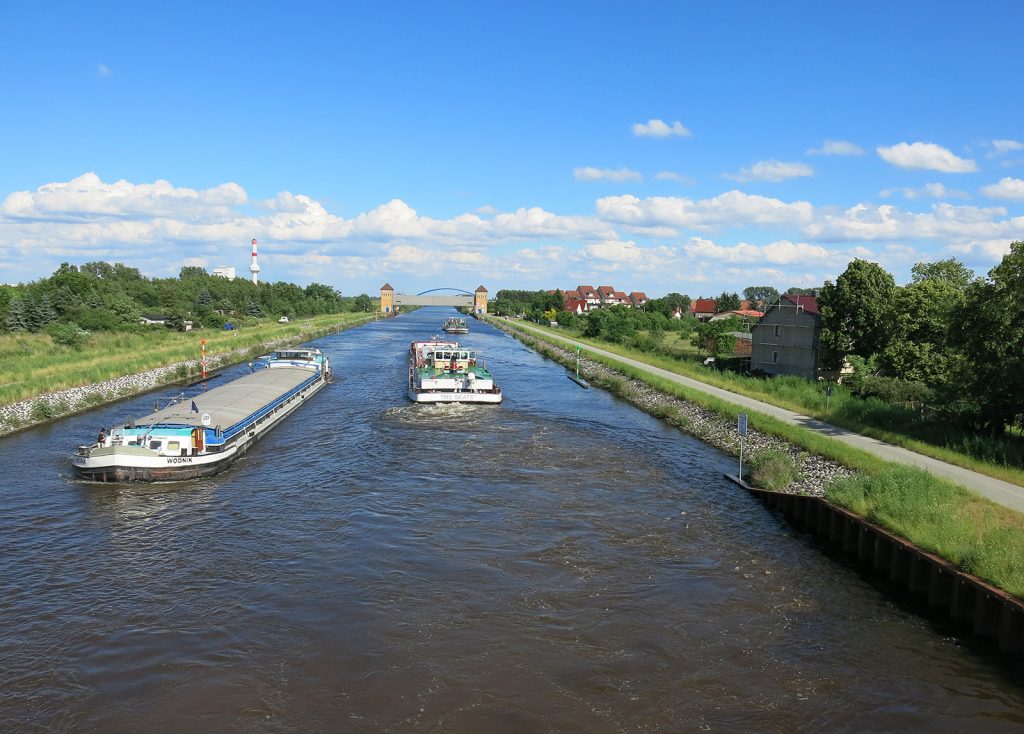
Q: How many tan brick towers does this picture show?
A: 2